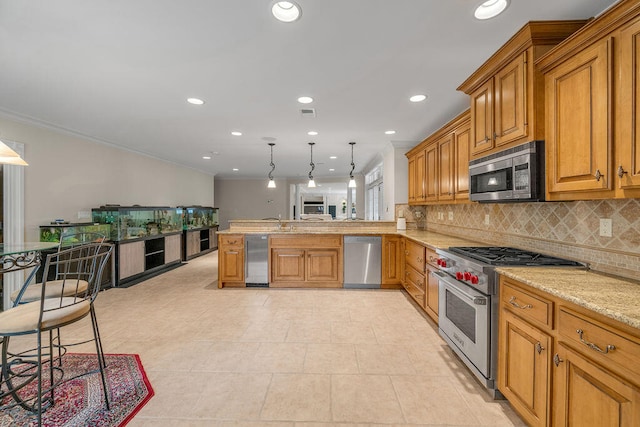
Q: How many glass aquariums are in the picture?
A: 3